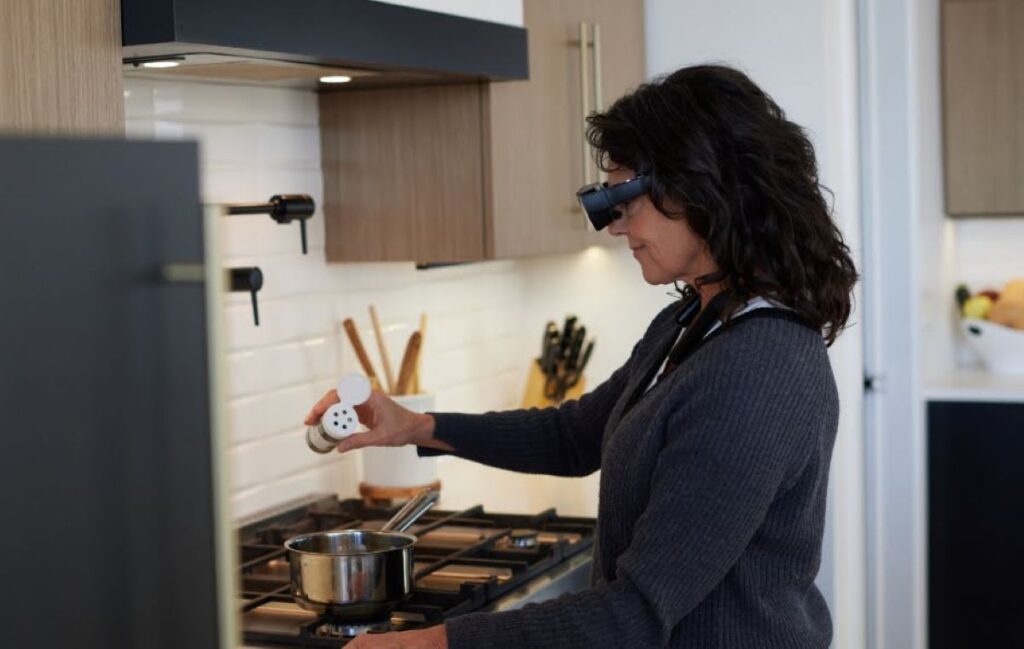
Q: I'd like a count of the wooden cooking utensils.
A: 4